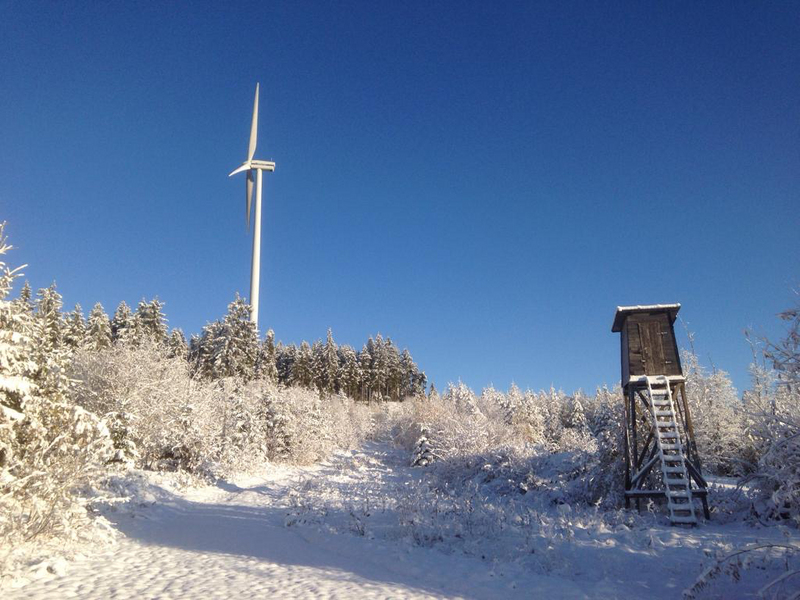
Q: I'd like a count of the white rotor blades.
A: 3